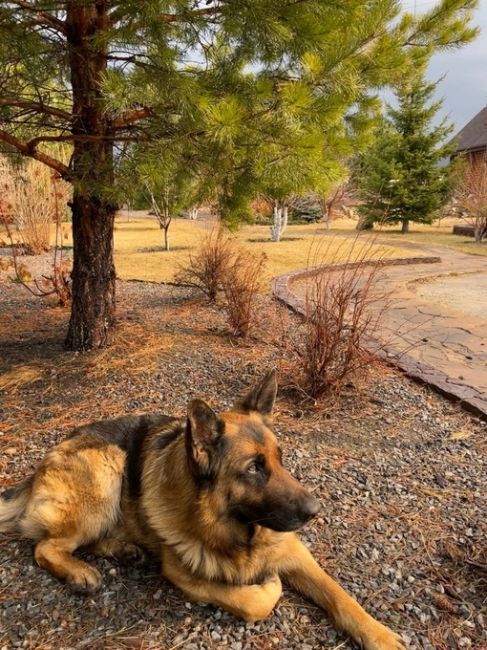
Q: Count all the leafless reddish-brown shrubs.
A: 3